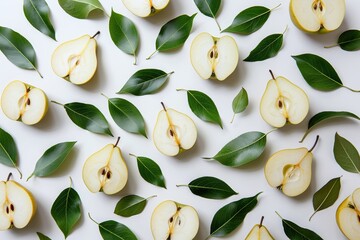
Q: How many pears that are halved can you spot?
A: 13